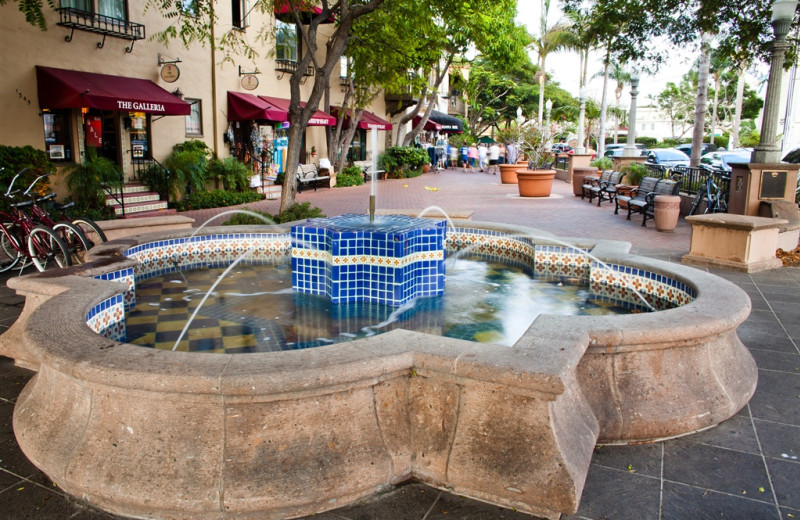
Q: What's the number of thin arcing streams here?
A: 4